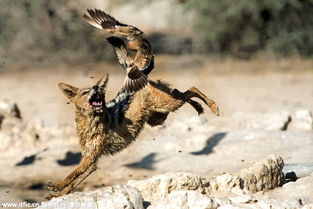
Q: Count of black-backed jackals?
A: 1